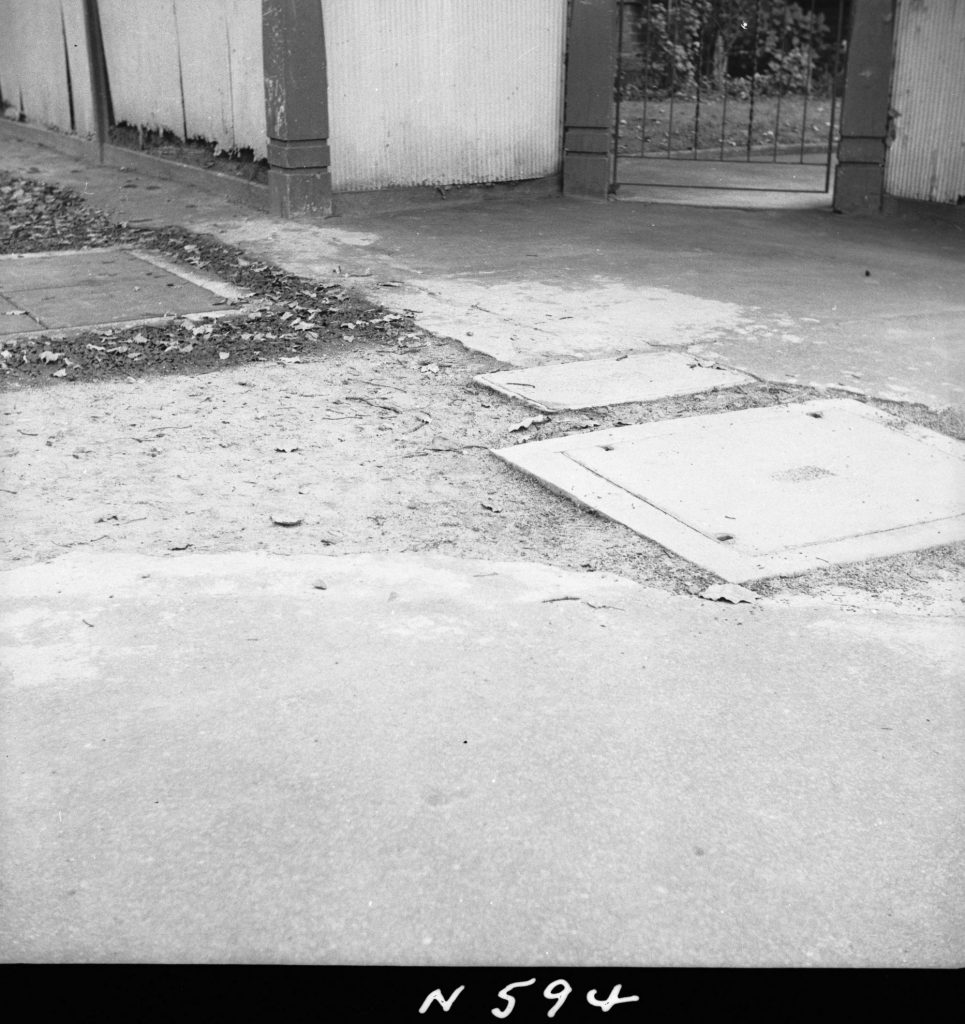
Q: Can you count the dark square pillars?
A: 3